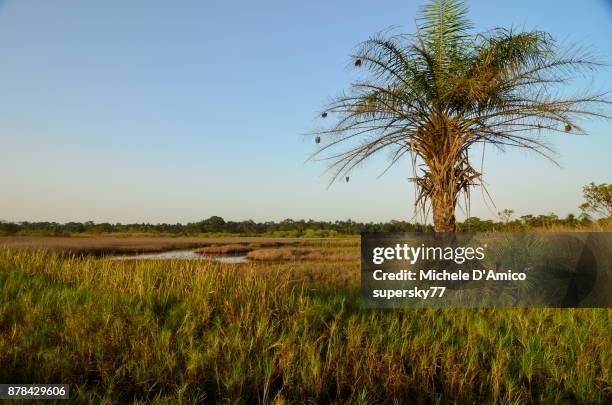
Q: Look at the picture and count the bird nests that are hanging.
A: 5